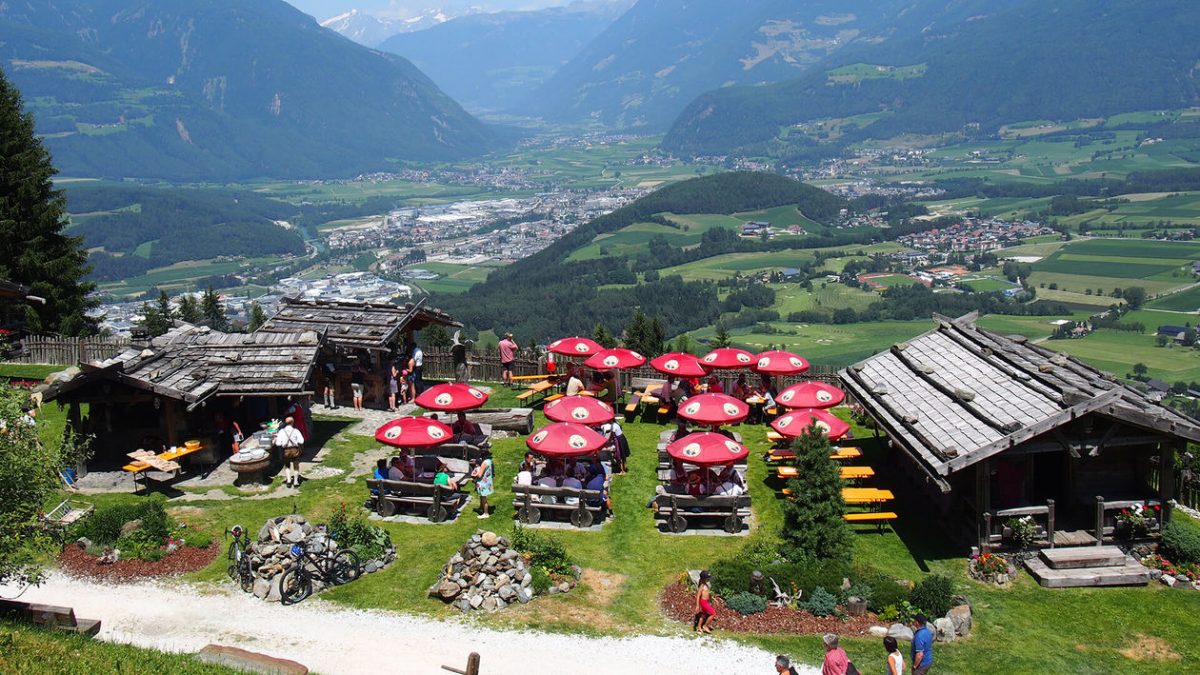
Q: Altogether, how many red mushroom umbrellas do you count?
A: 13